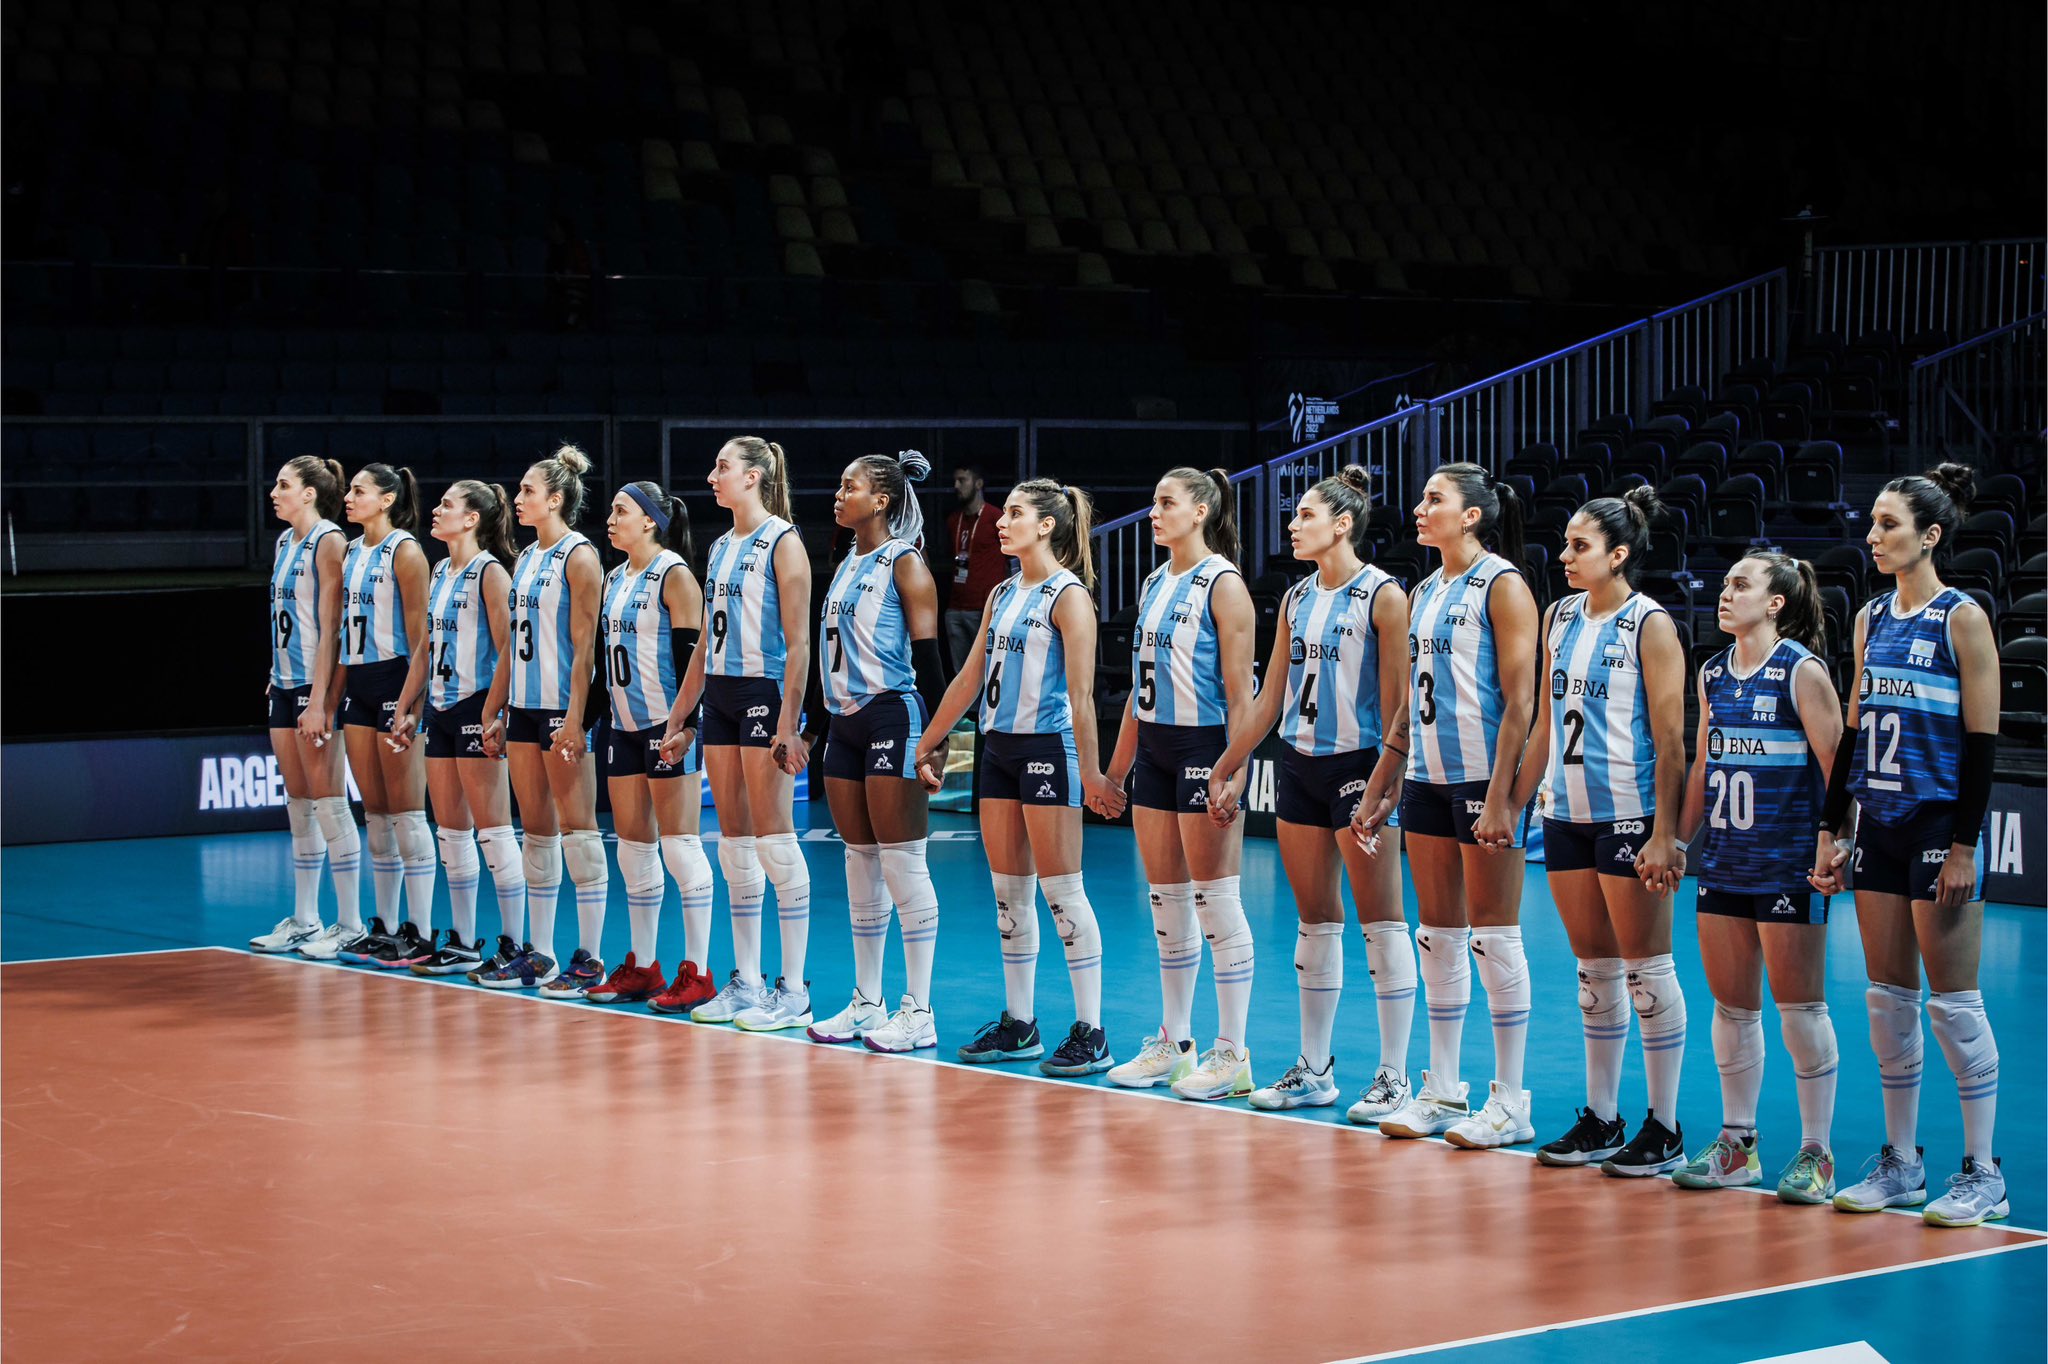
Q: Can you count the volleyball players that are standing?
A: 14